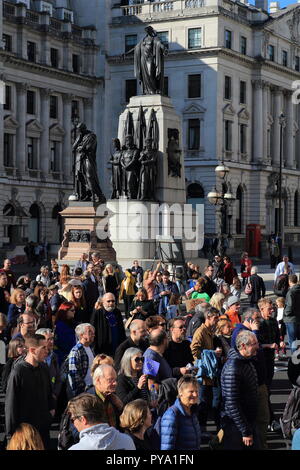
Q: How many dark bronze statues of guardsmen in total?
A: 3